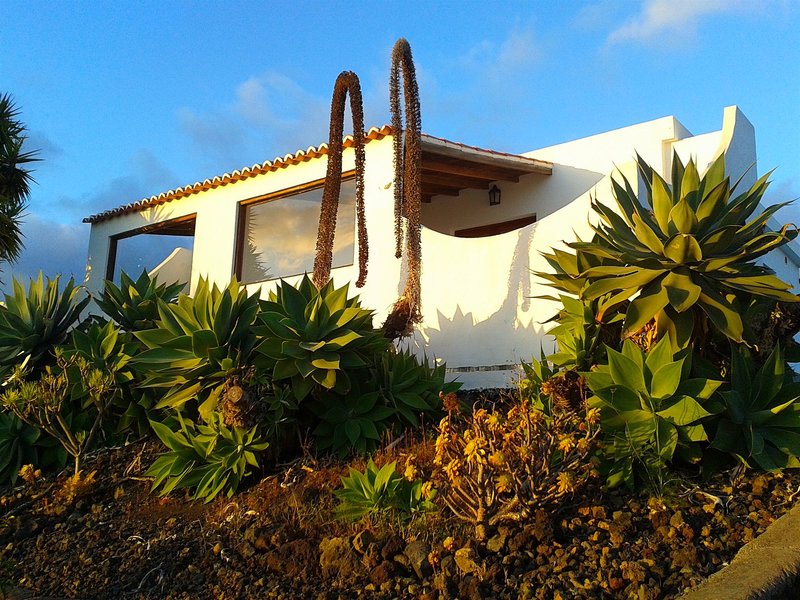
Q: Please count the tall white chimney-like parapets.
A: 1